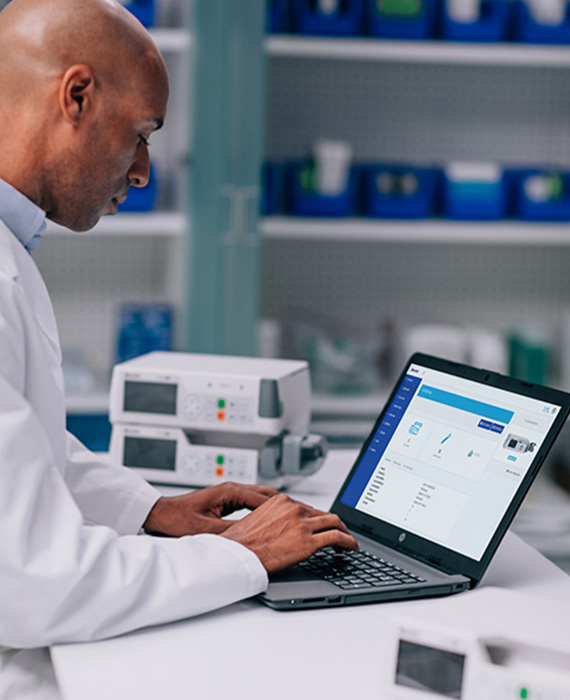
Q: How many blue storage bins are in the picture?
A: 12